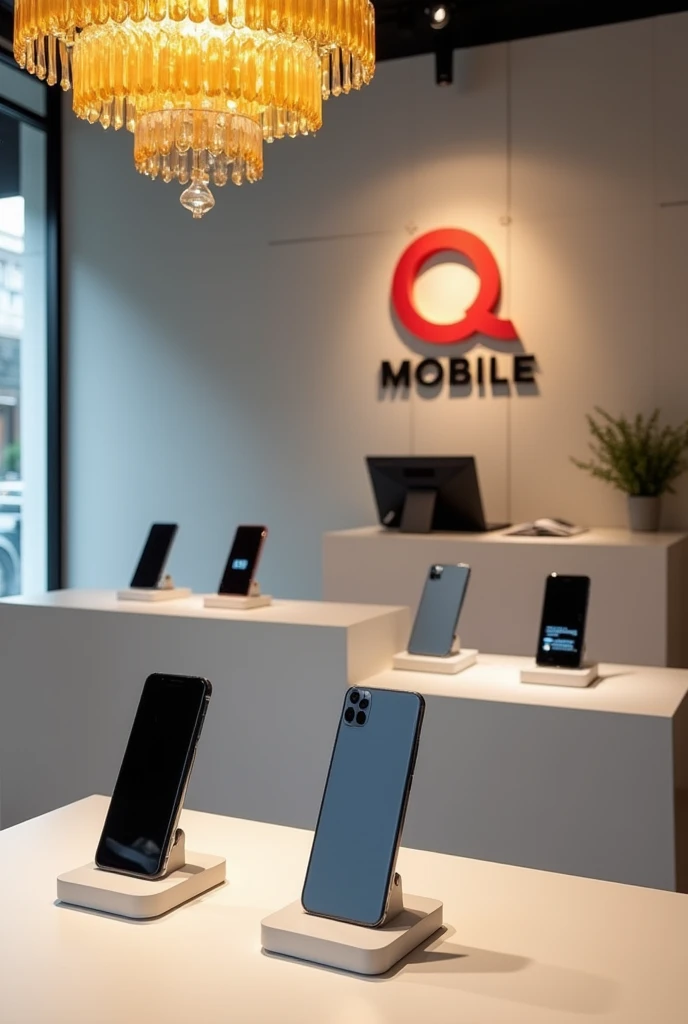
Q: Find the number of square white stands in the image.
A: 6